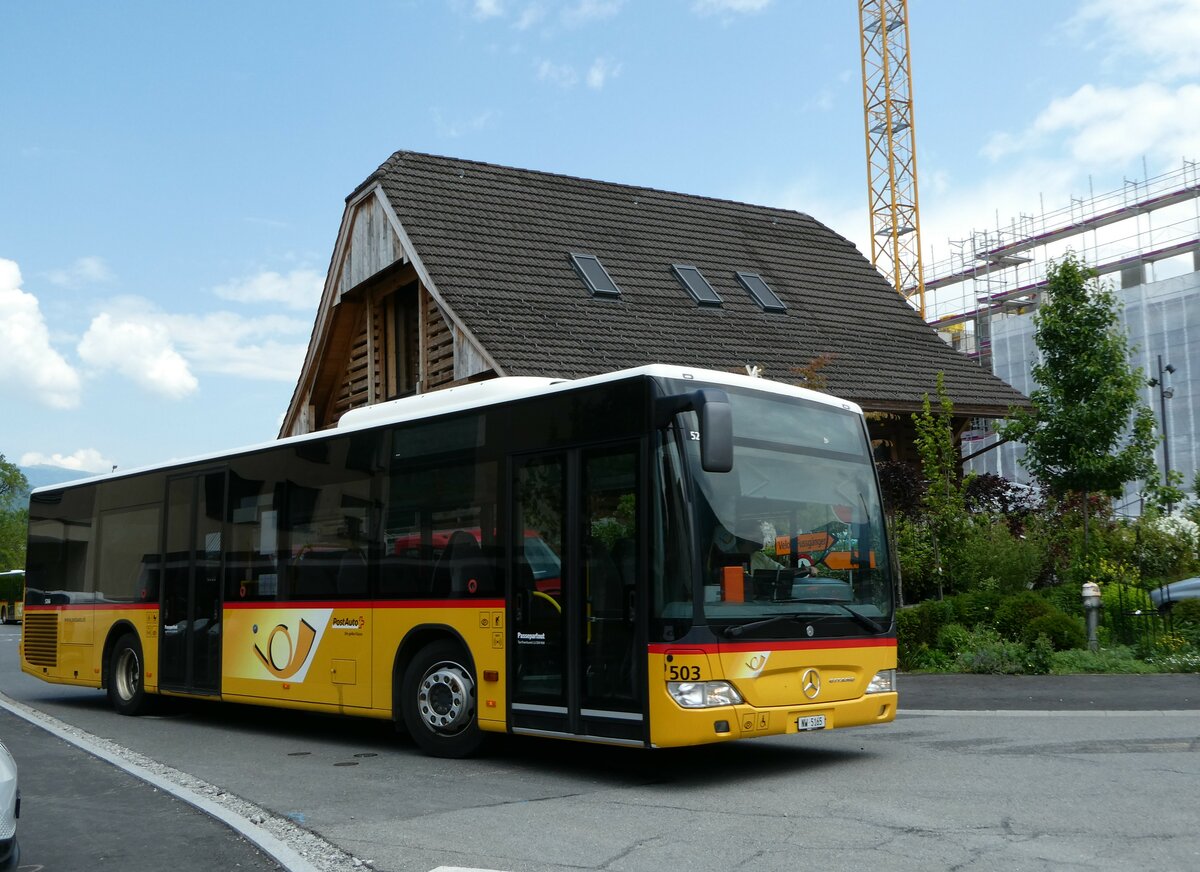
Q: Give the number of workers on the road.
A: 0